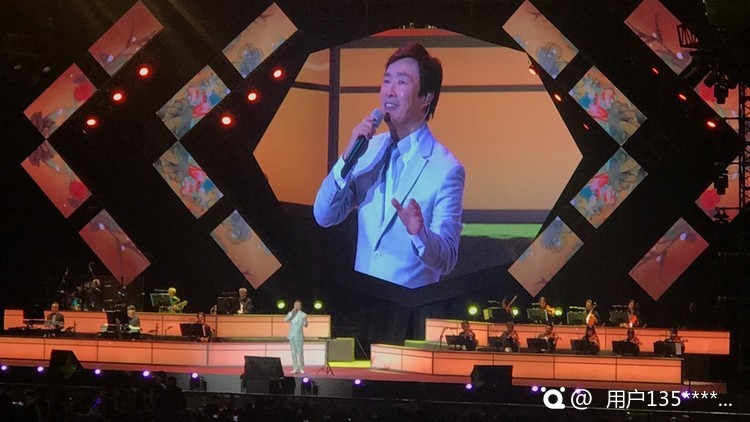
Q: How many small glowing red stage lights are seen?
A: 12